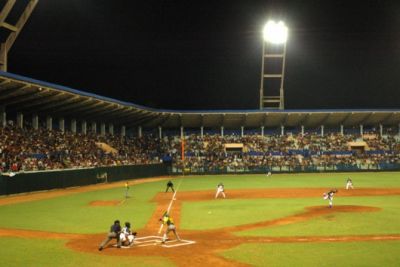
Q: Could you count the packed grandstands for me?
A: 2